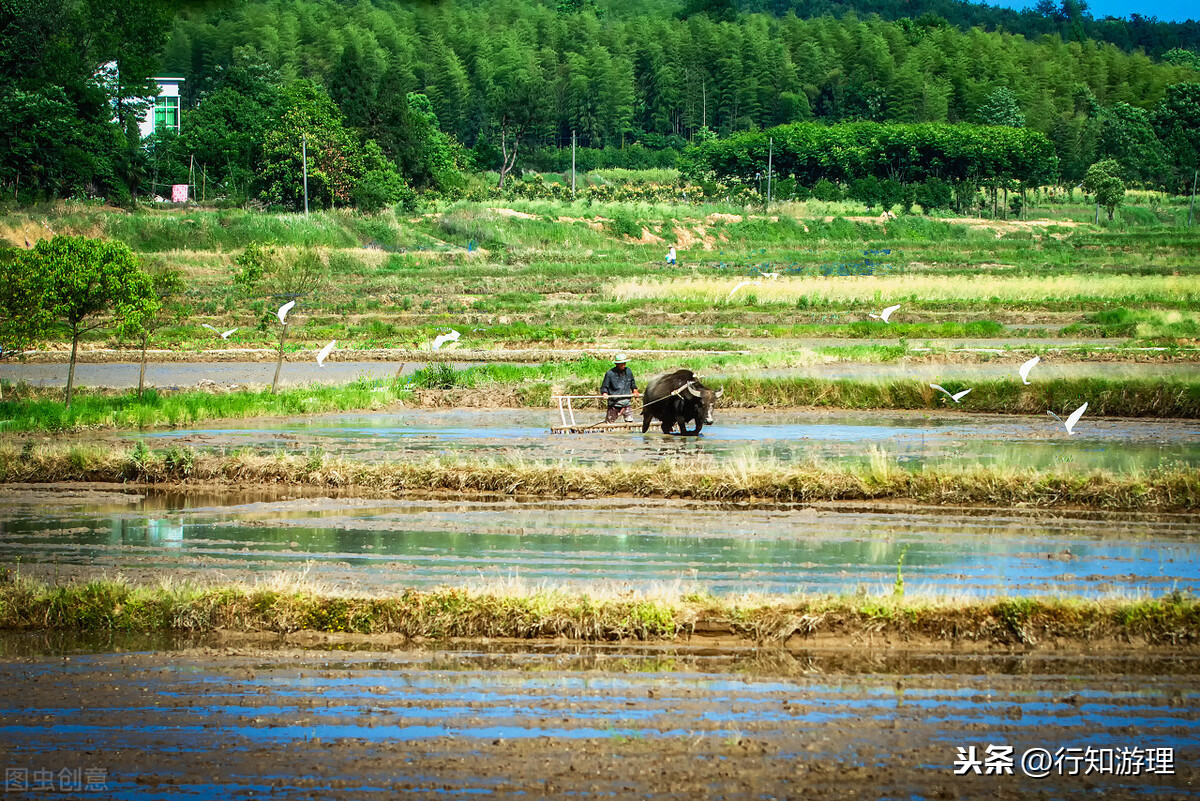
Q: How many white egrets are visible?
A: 10